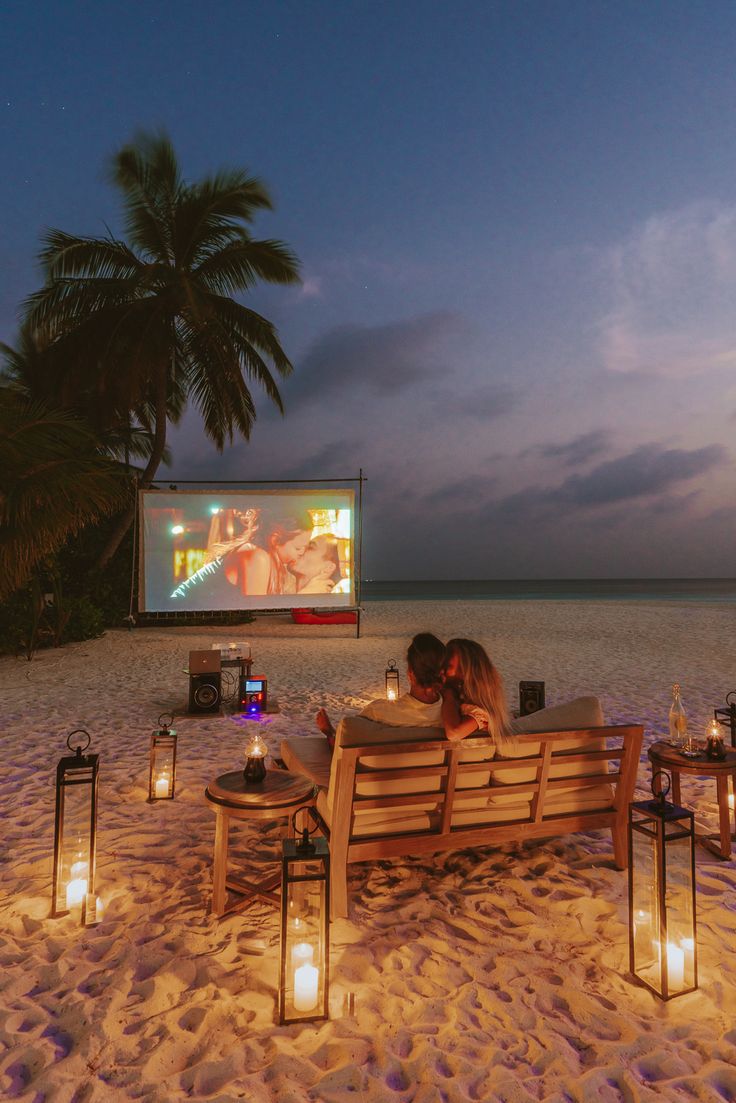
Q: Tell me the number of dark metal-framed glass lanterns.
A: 6